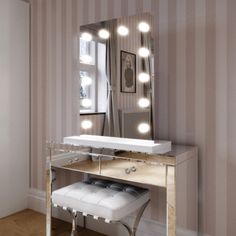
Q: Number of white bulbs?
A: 12